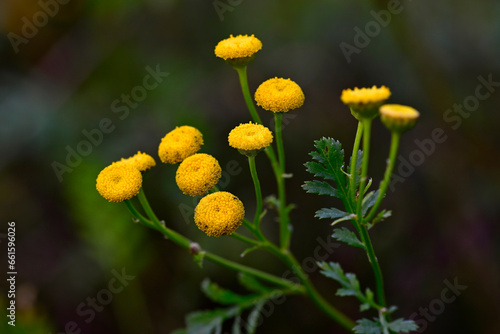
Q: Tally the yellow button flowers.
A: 10